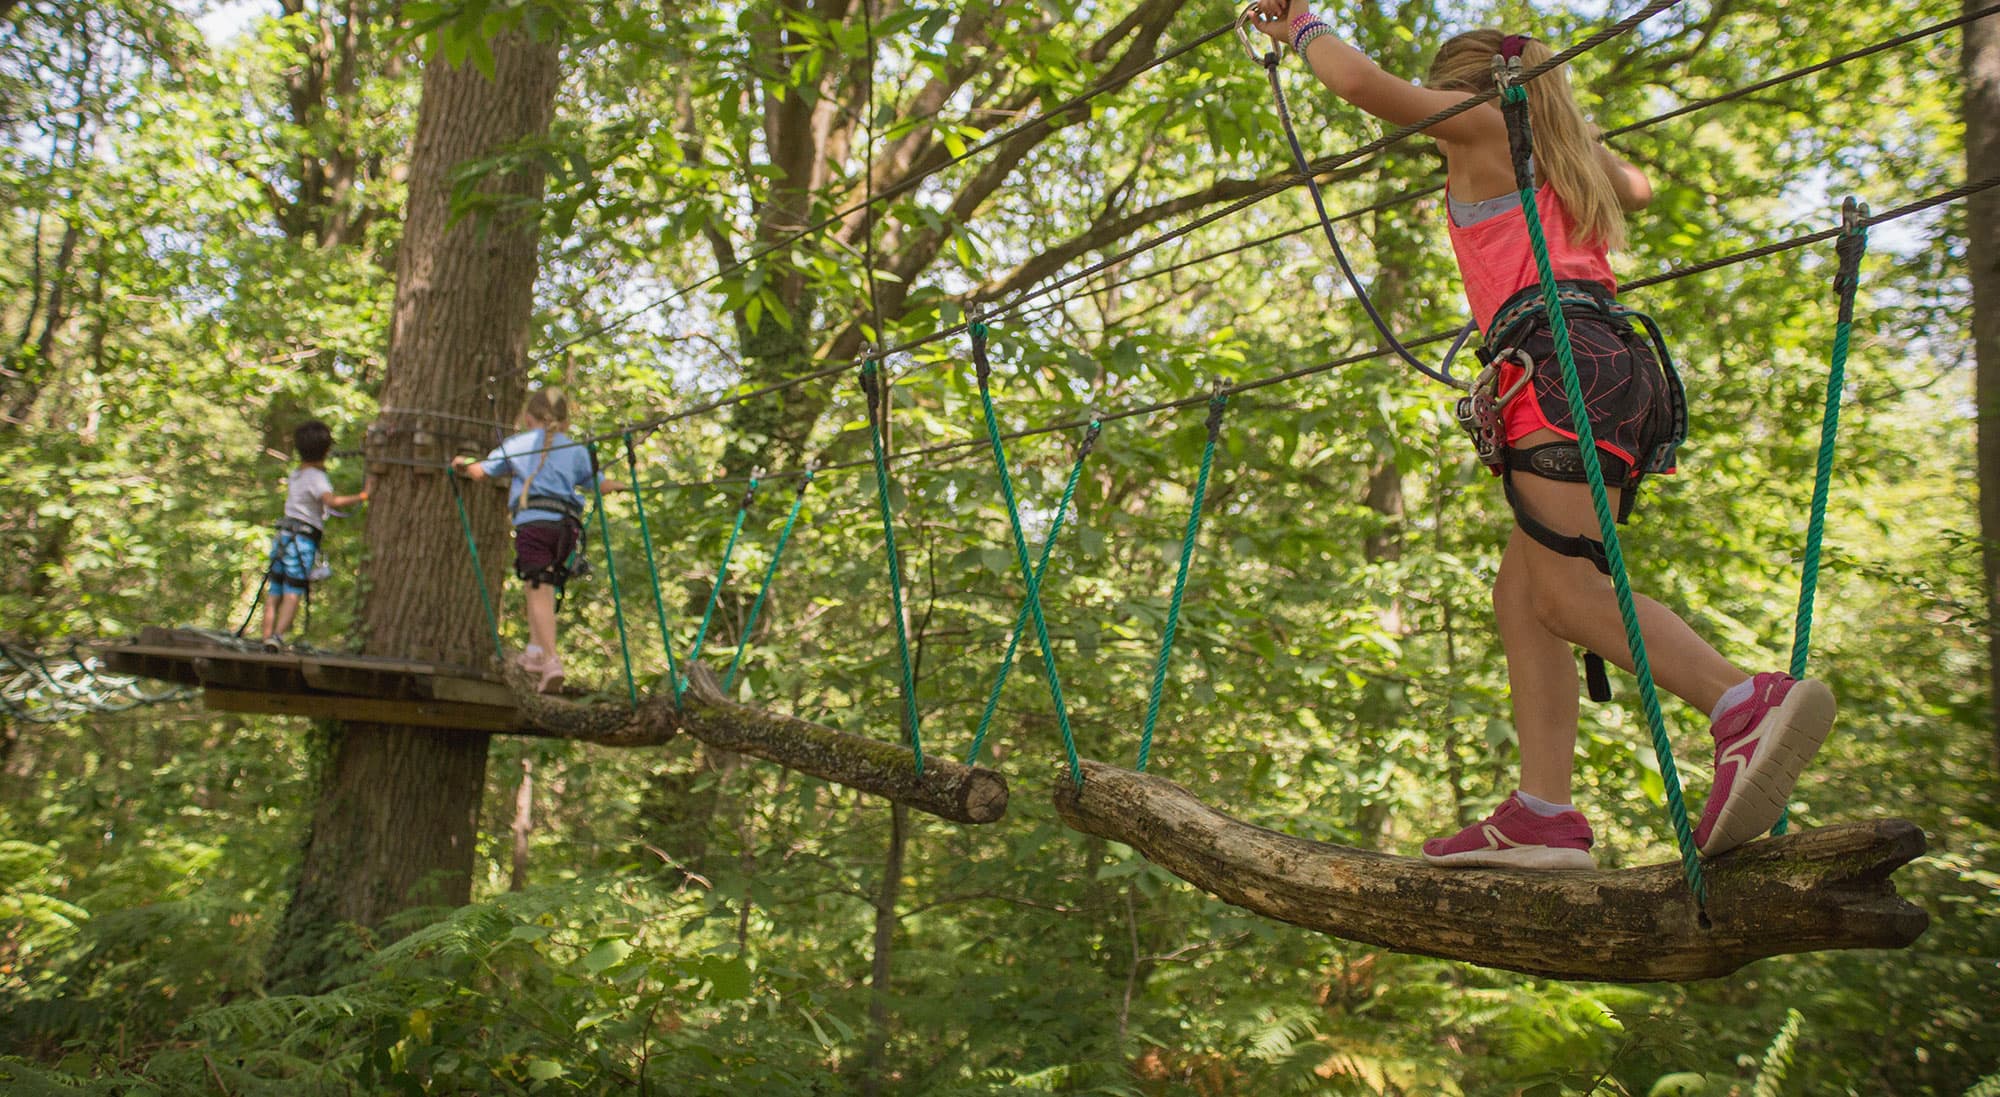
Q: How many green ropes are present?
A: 12